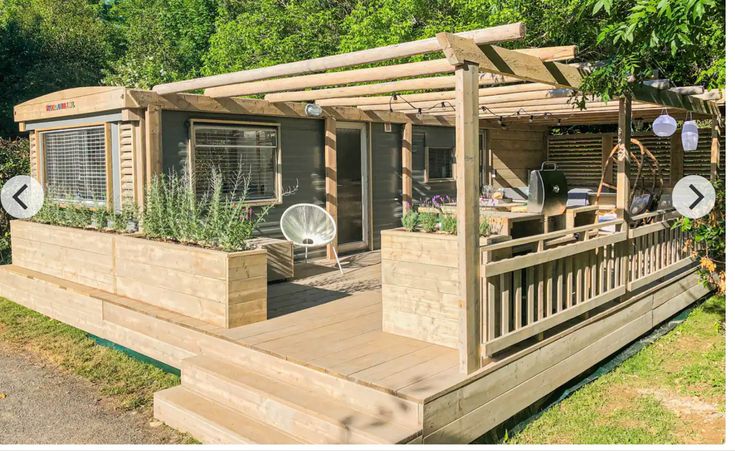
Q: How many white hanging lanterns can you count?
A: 2